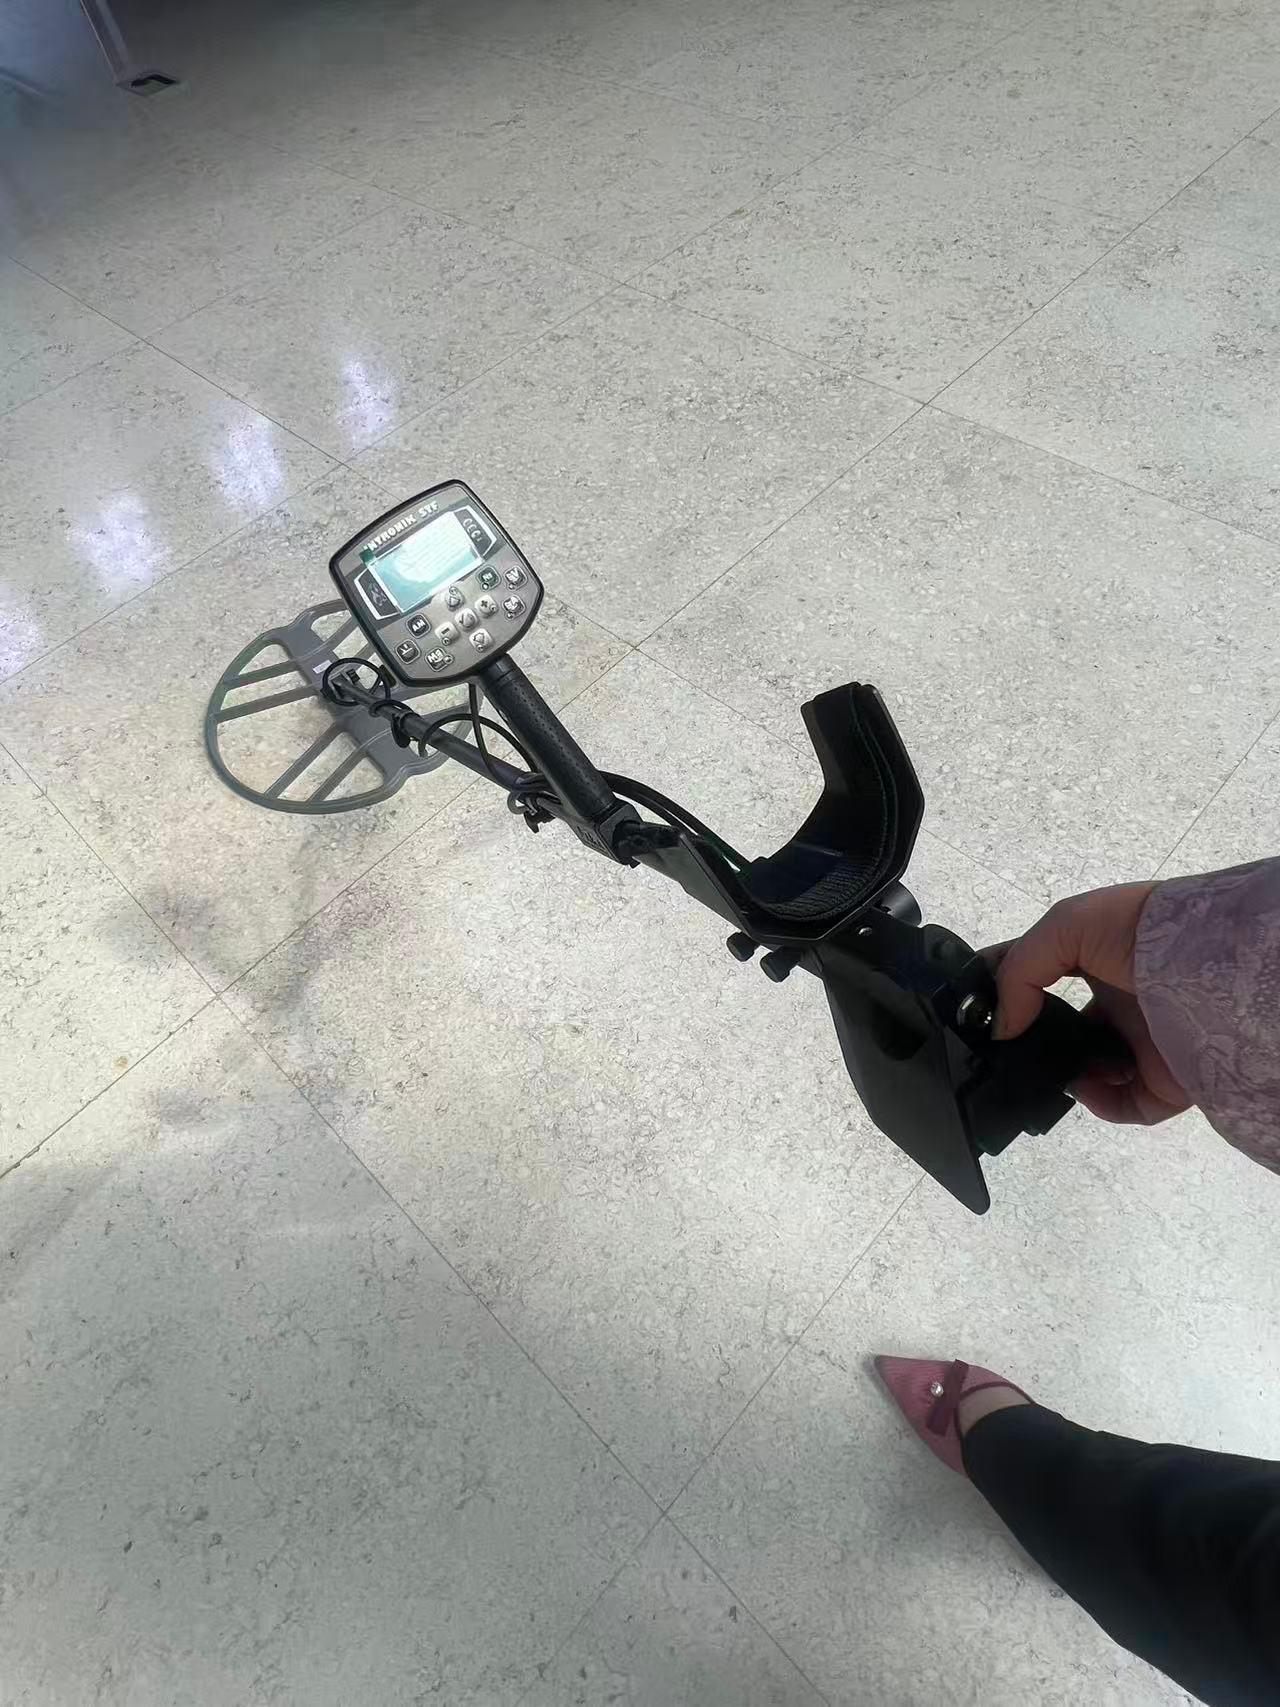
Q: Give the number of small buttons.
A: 11